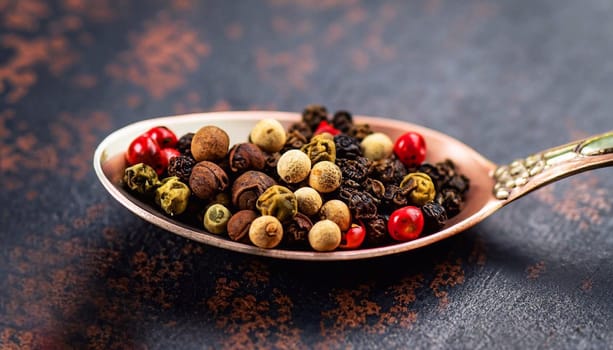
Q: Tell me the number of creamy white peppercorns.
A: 8